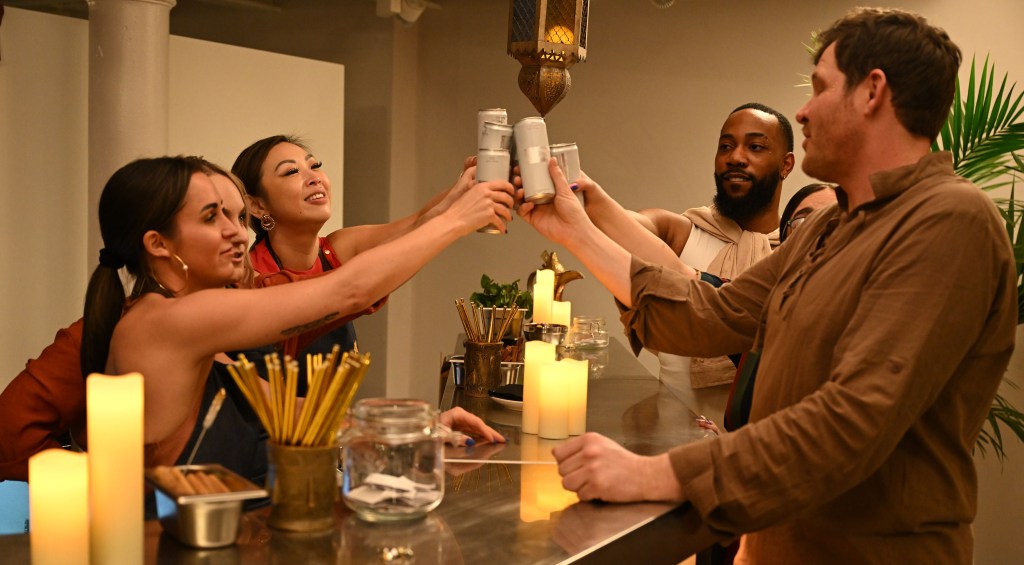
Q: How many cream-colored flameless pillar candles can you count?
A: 8